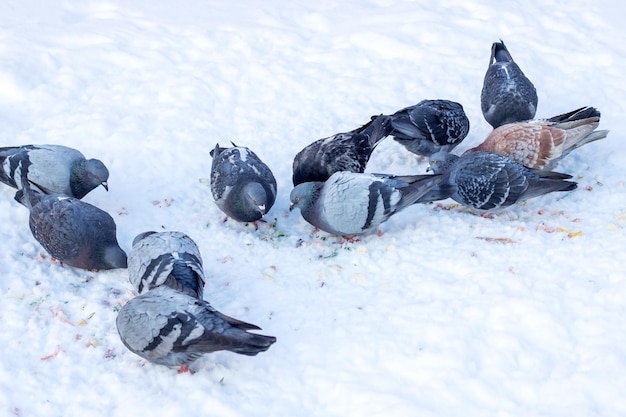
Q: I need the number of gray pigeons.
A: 10